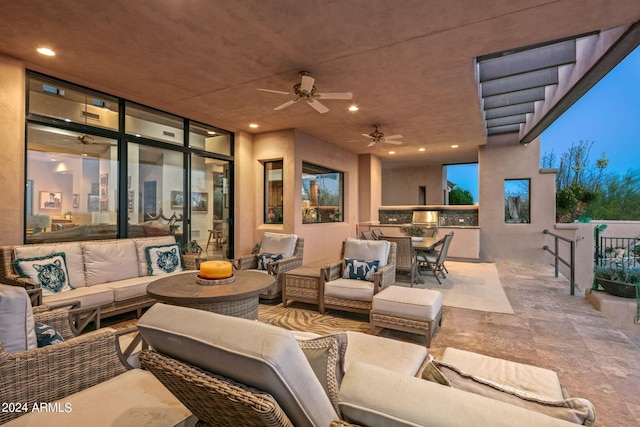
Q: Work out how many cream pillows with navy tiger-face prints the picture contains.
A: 2